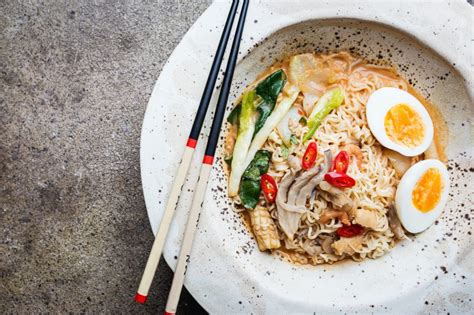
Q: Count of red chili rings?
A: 5